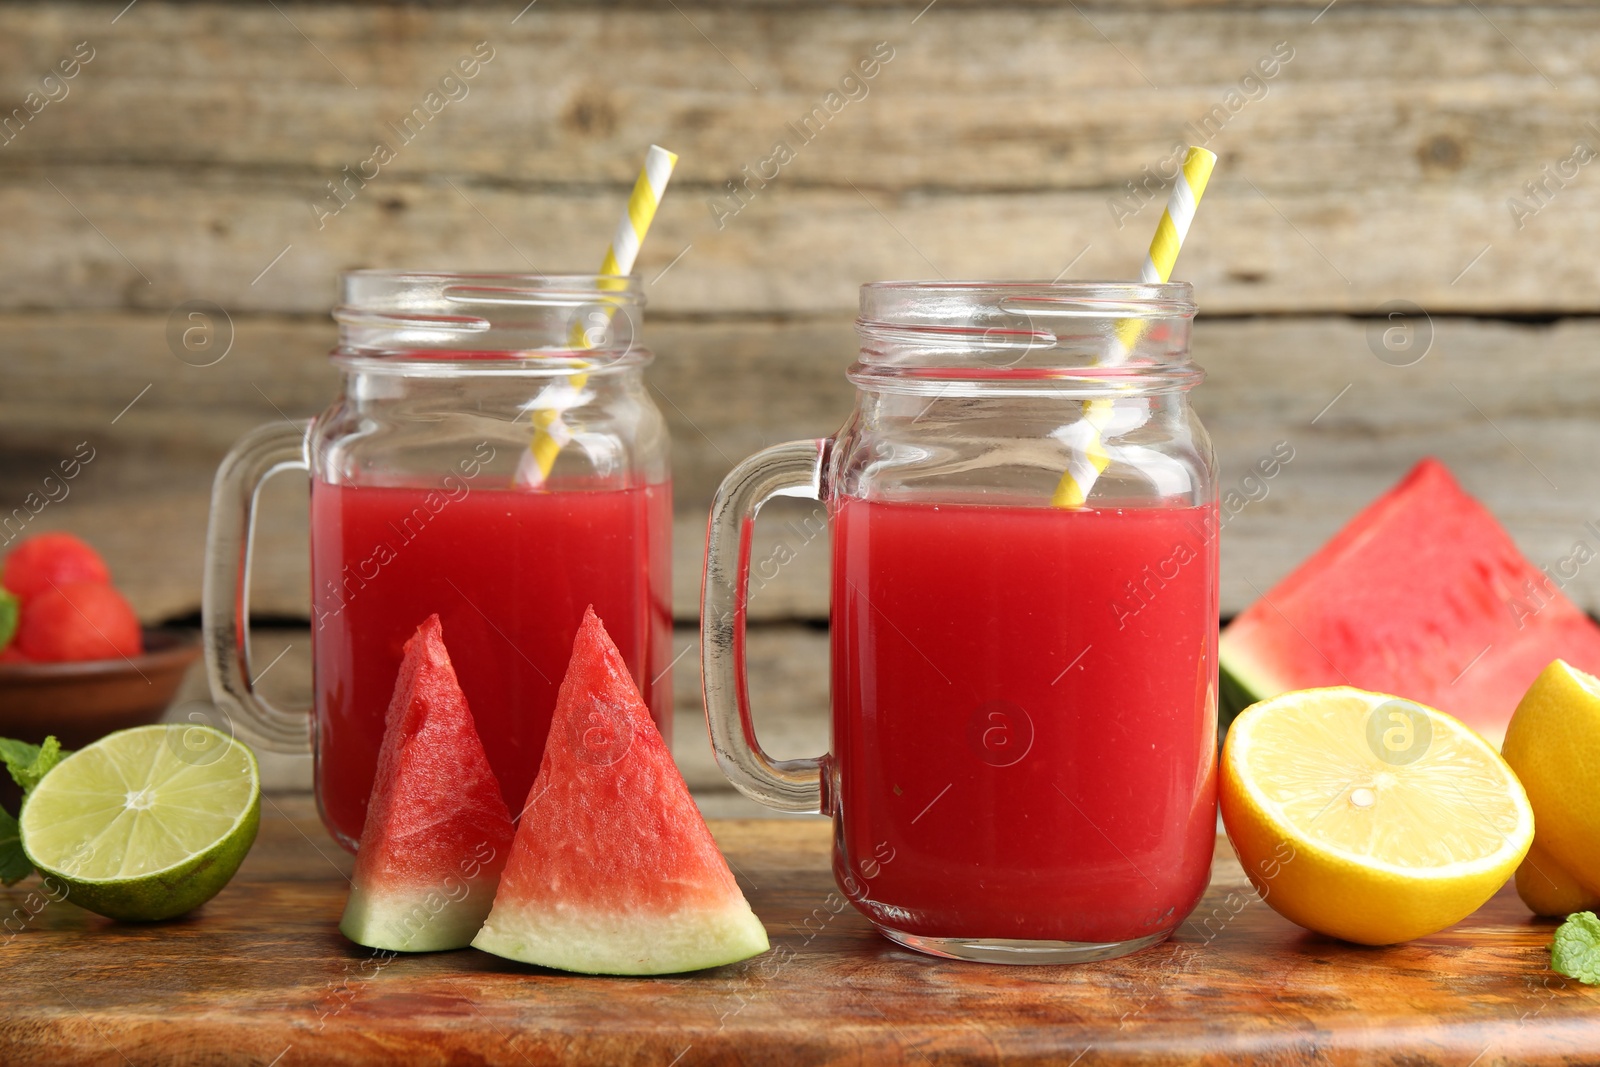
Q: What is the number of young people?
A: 0